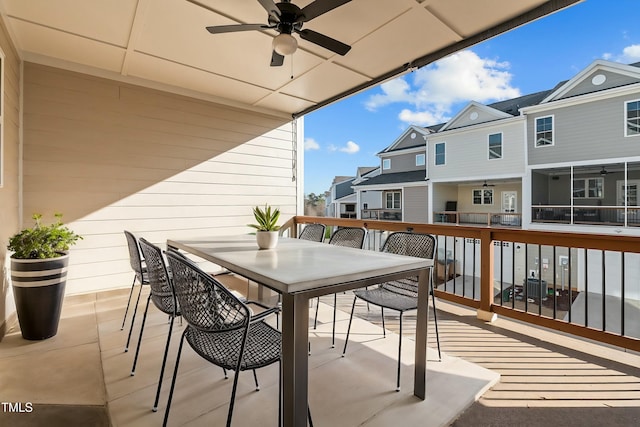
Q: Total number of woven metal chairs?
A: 6